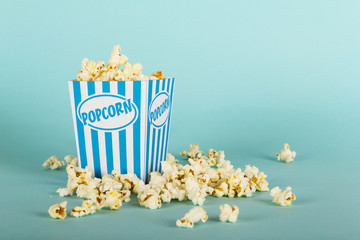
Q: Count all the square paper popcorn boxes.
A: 1